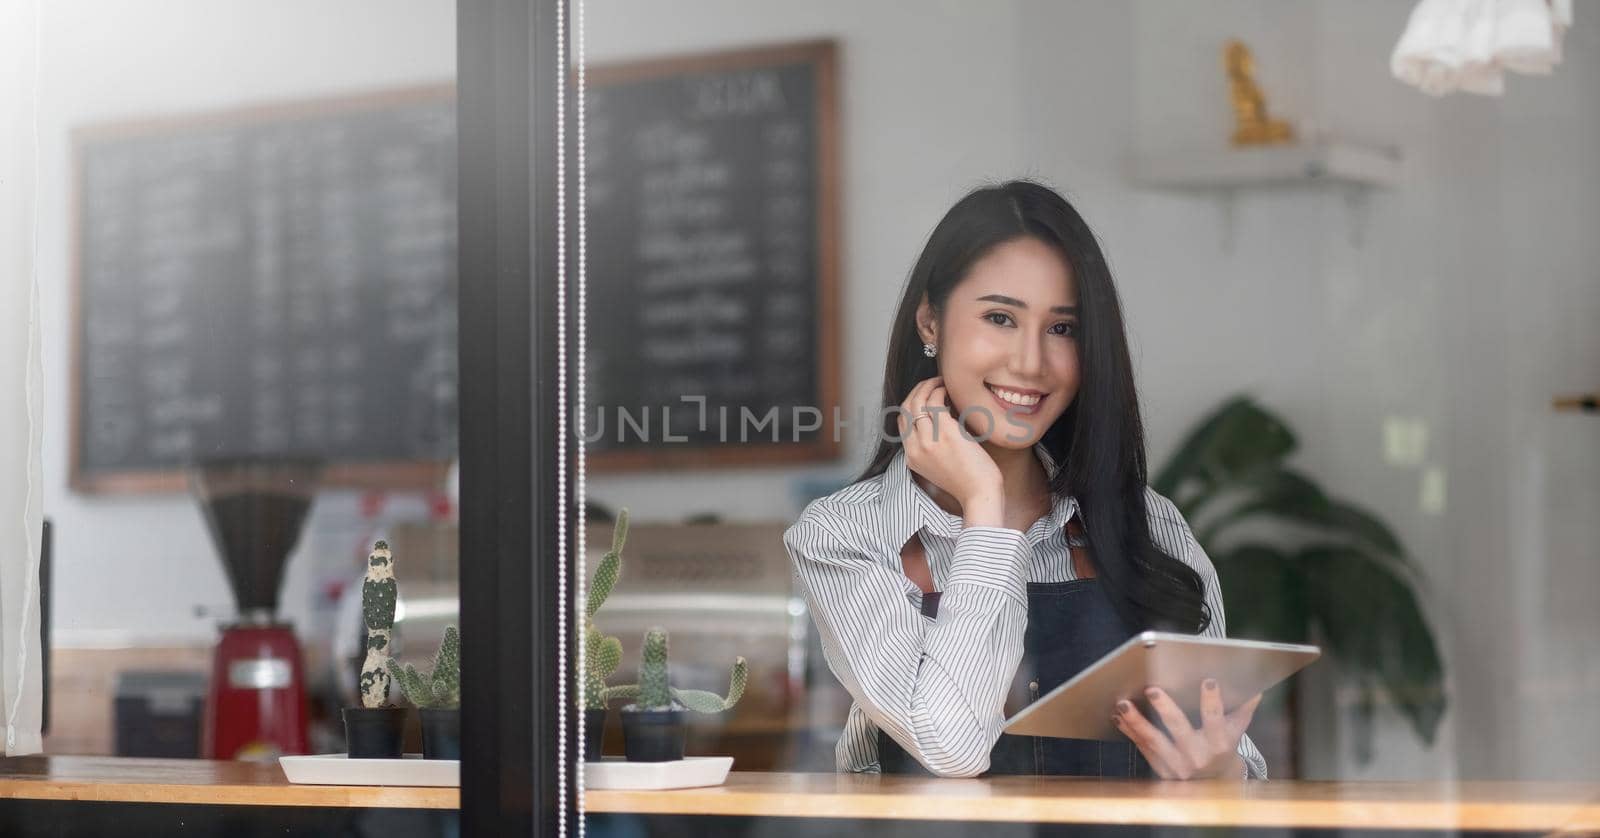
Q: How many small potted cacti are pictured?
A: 4